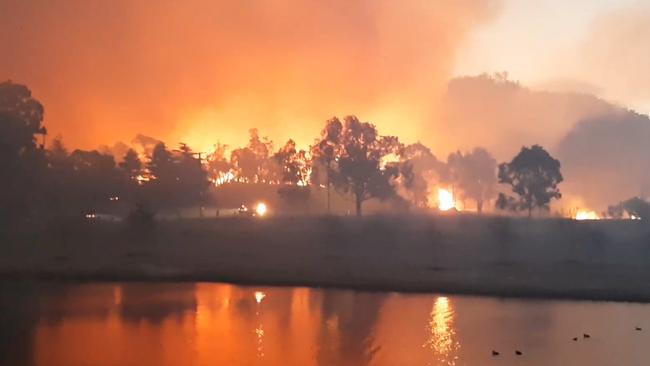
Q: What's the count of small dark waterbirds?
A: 5